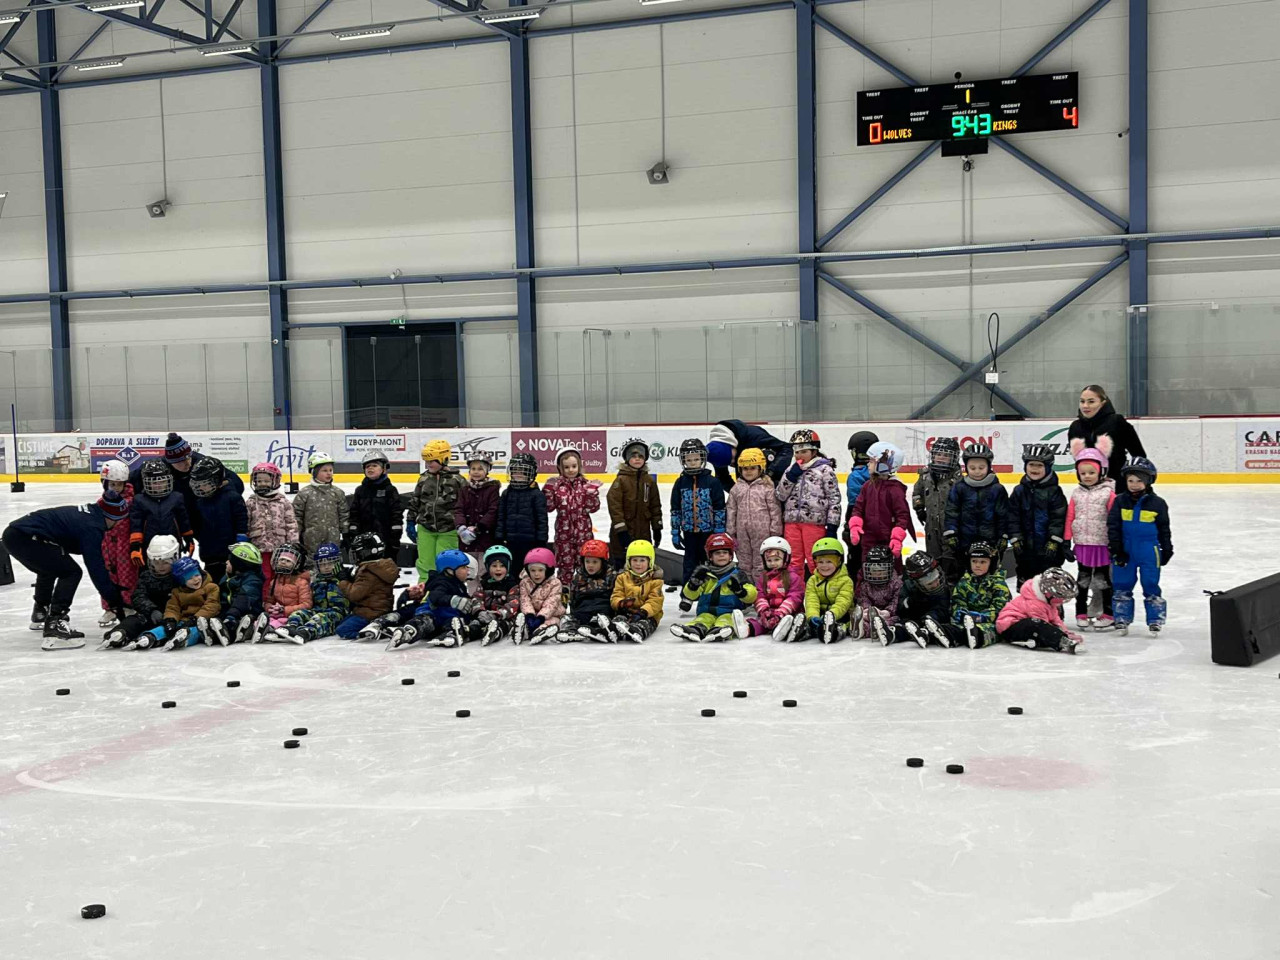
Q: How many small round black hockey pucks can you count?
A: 15